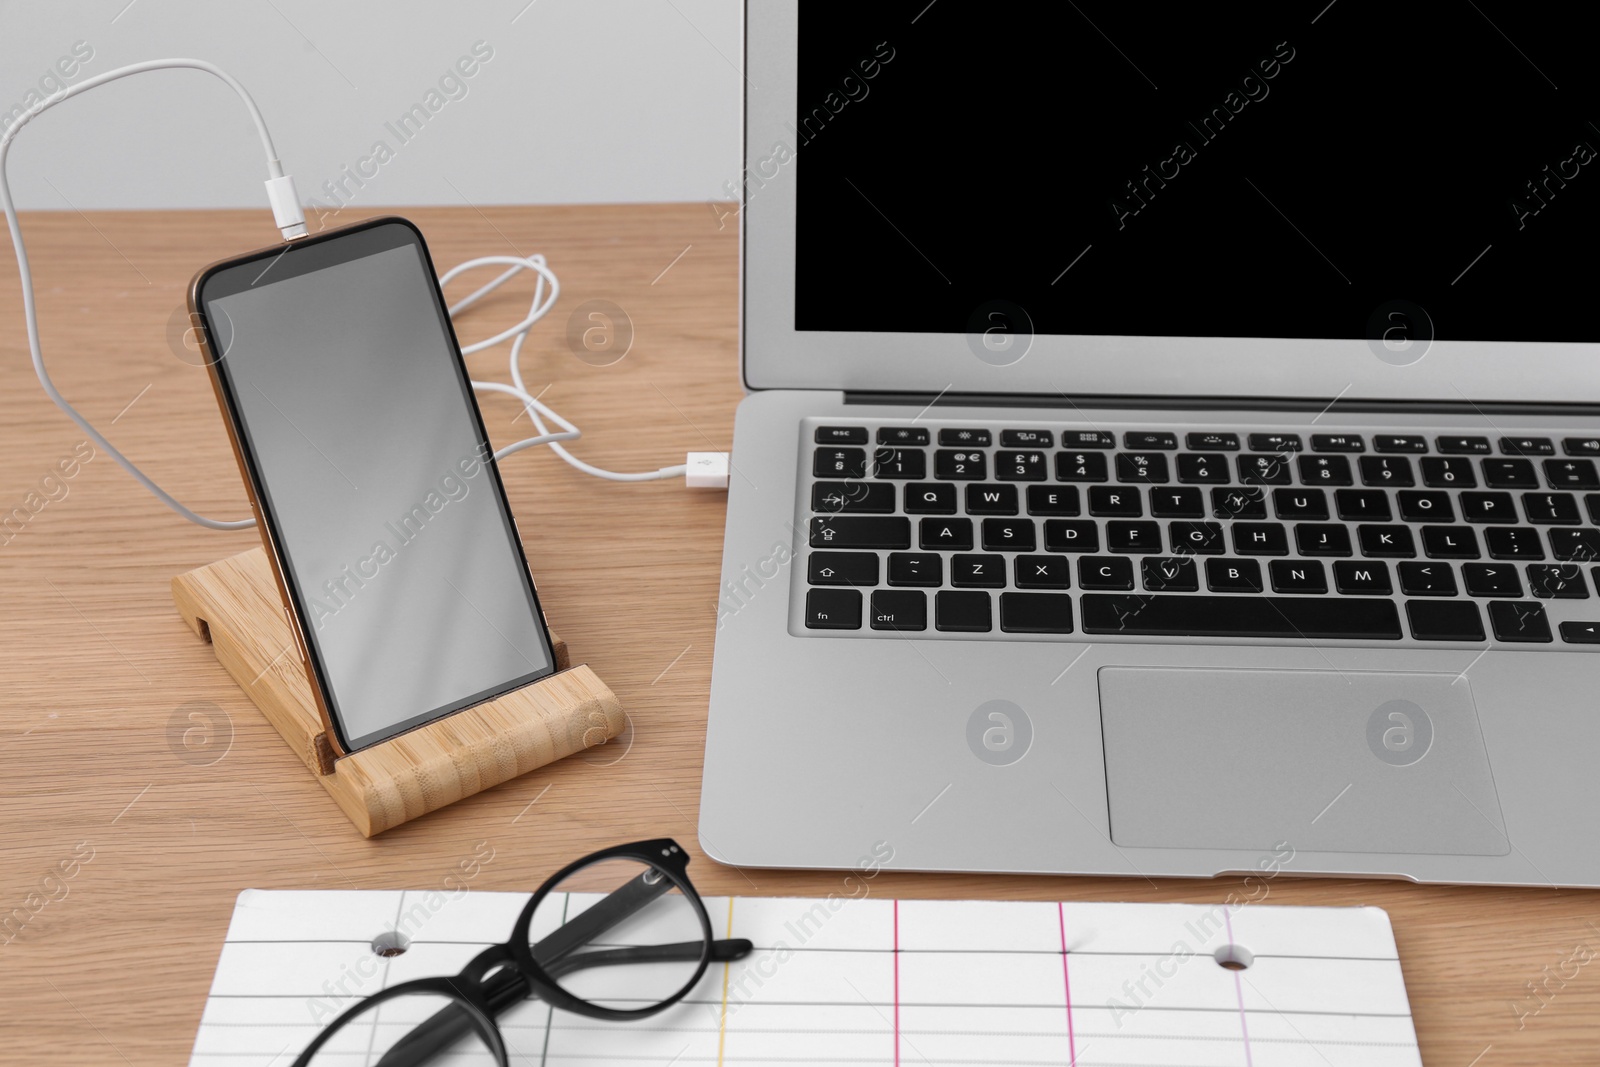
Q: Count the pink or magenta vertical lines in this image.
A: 2